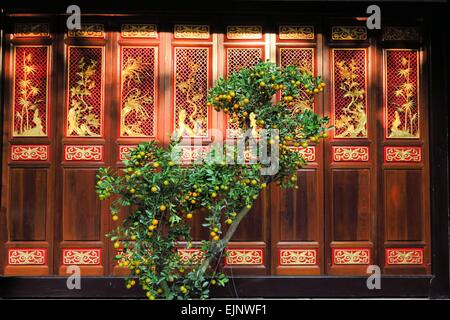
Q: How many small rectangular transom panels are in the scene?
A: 8